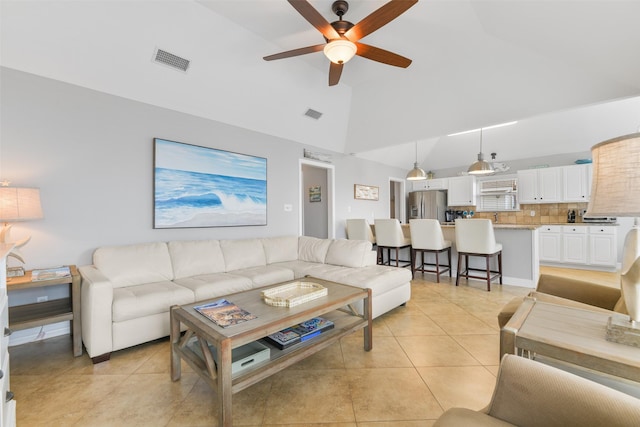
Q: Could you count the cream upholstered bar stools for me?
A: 4